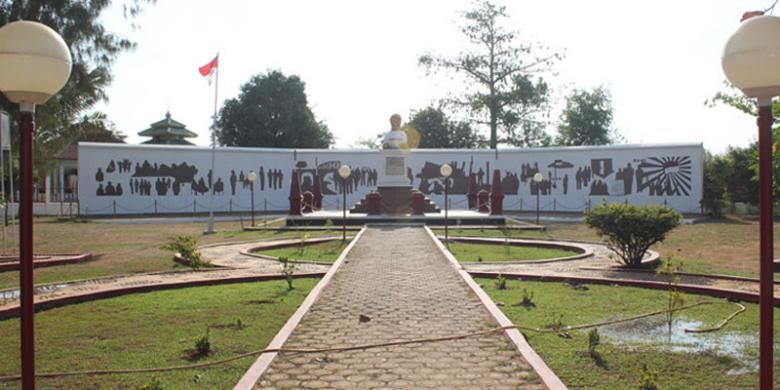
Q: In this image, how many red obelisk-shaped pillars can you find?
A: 4